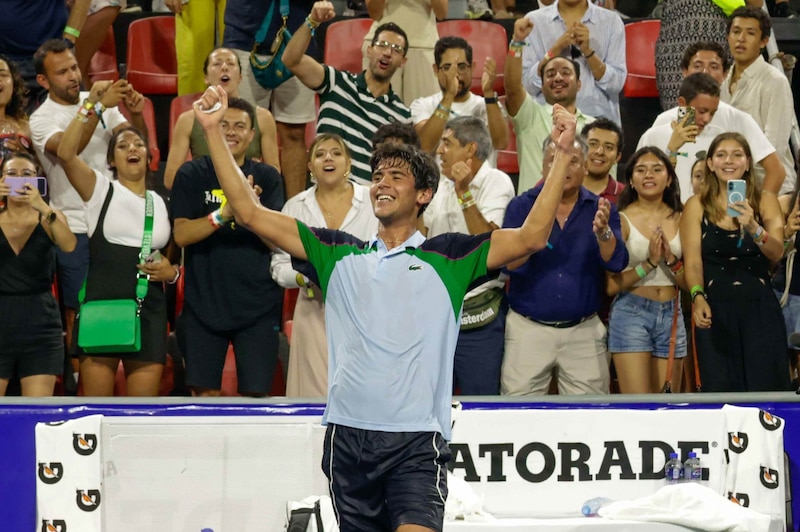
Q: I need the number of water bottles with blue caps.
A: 3